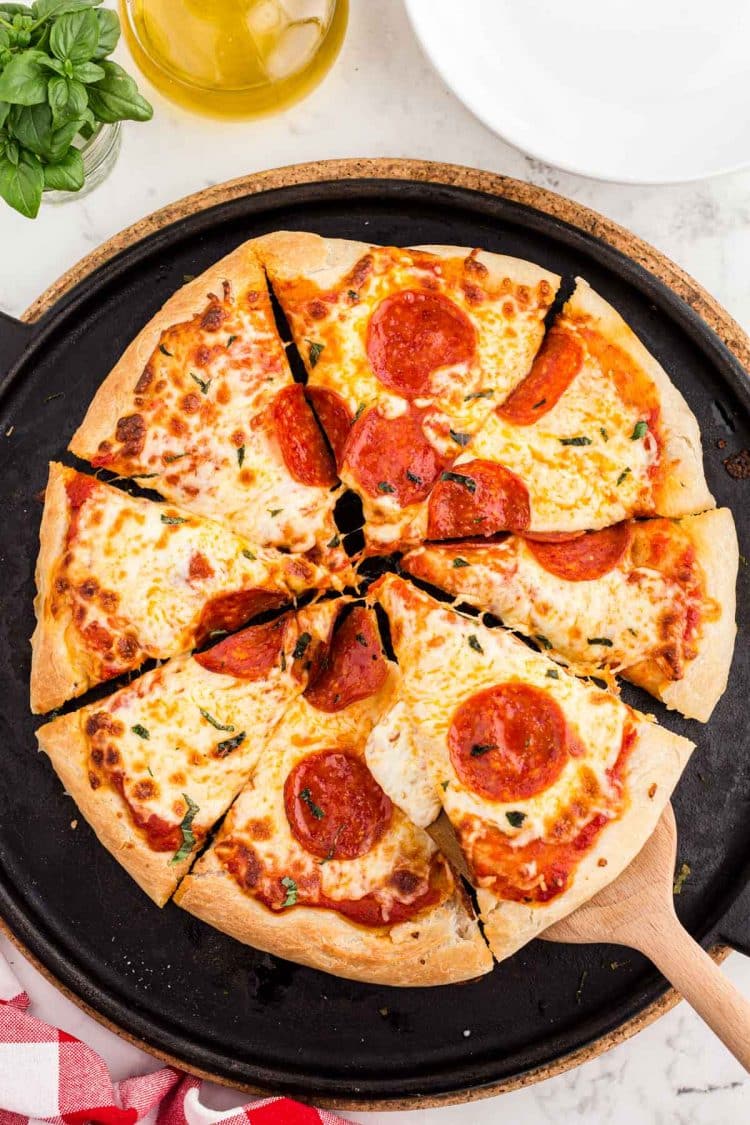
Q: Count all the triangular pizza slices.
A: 8